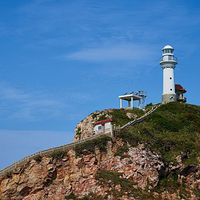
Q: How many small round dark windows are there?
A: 2